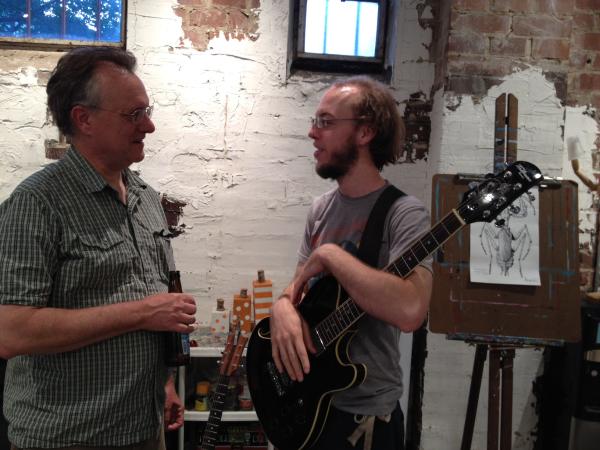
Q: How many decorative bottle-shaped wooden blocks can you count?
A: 3